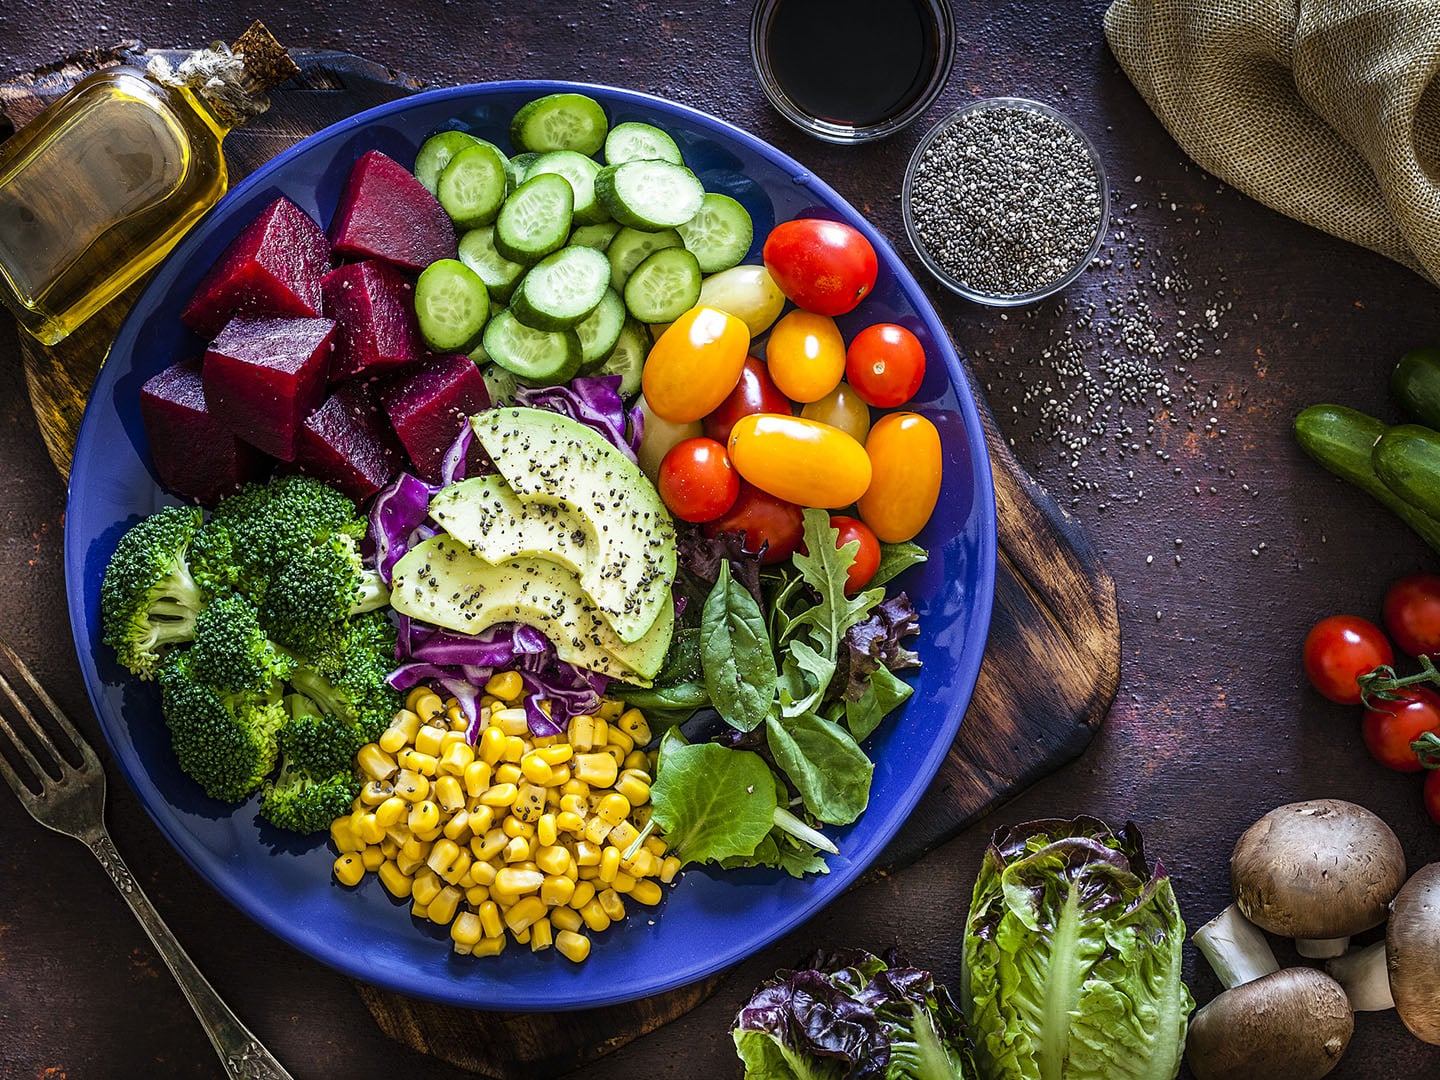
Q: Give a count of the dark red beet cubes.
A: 7